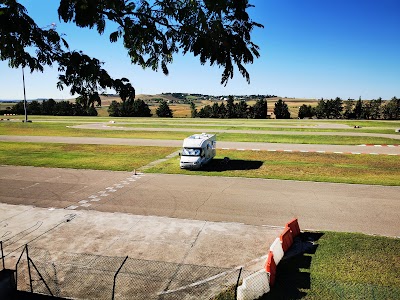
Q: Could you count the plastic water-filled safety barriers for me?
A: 5